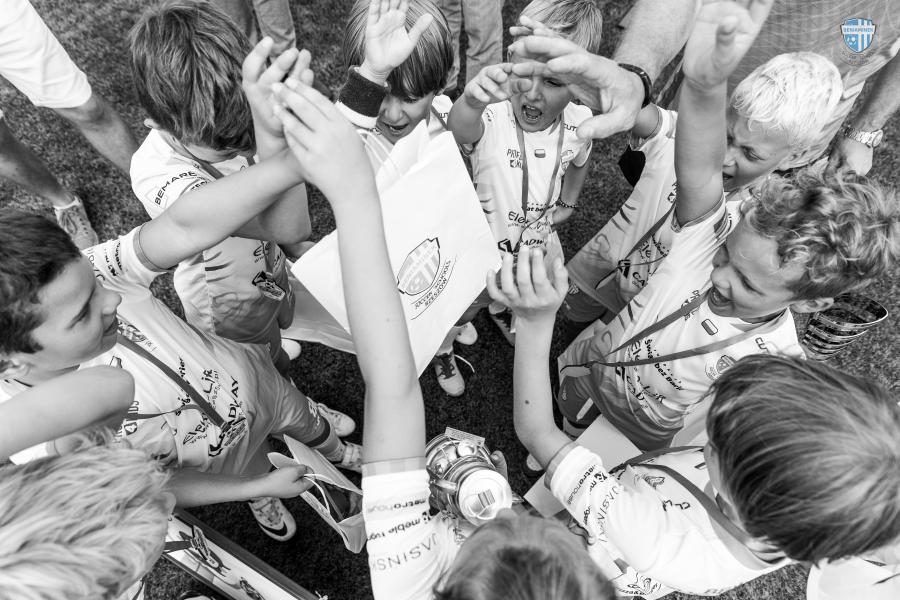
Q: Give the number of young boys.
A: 9